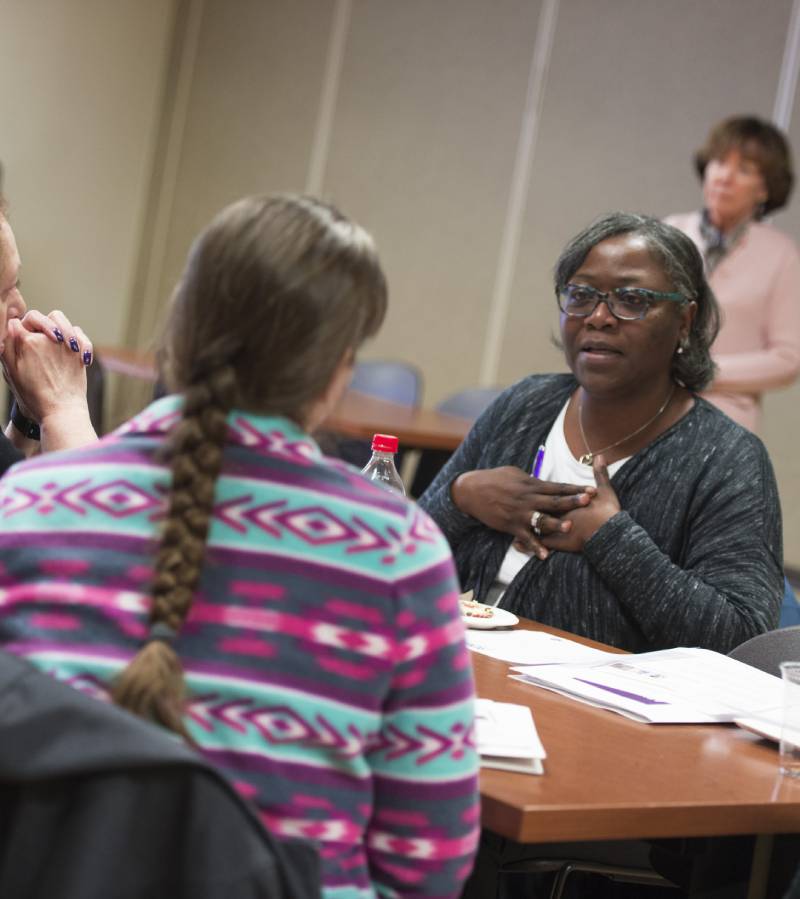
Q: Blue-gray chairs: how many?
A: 2